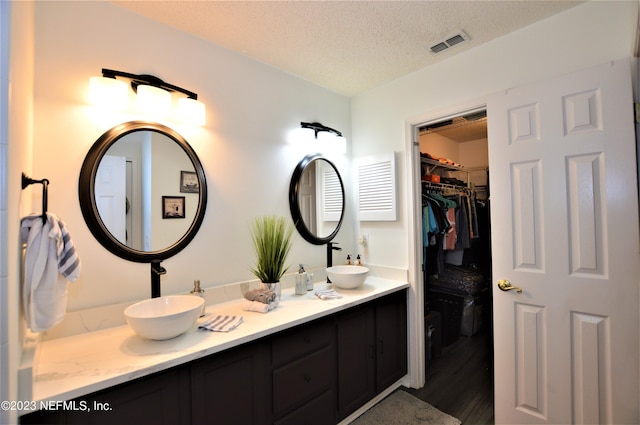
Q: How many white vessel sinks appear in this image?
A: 2